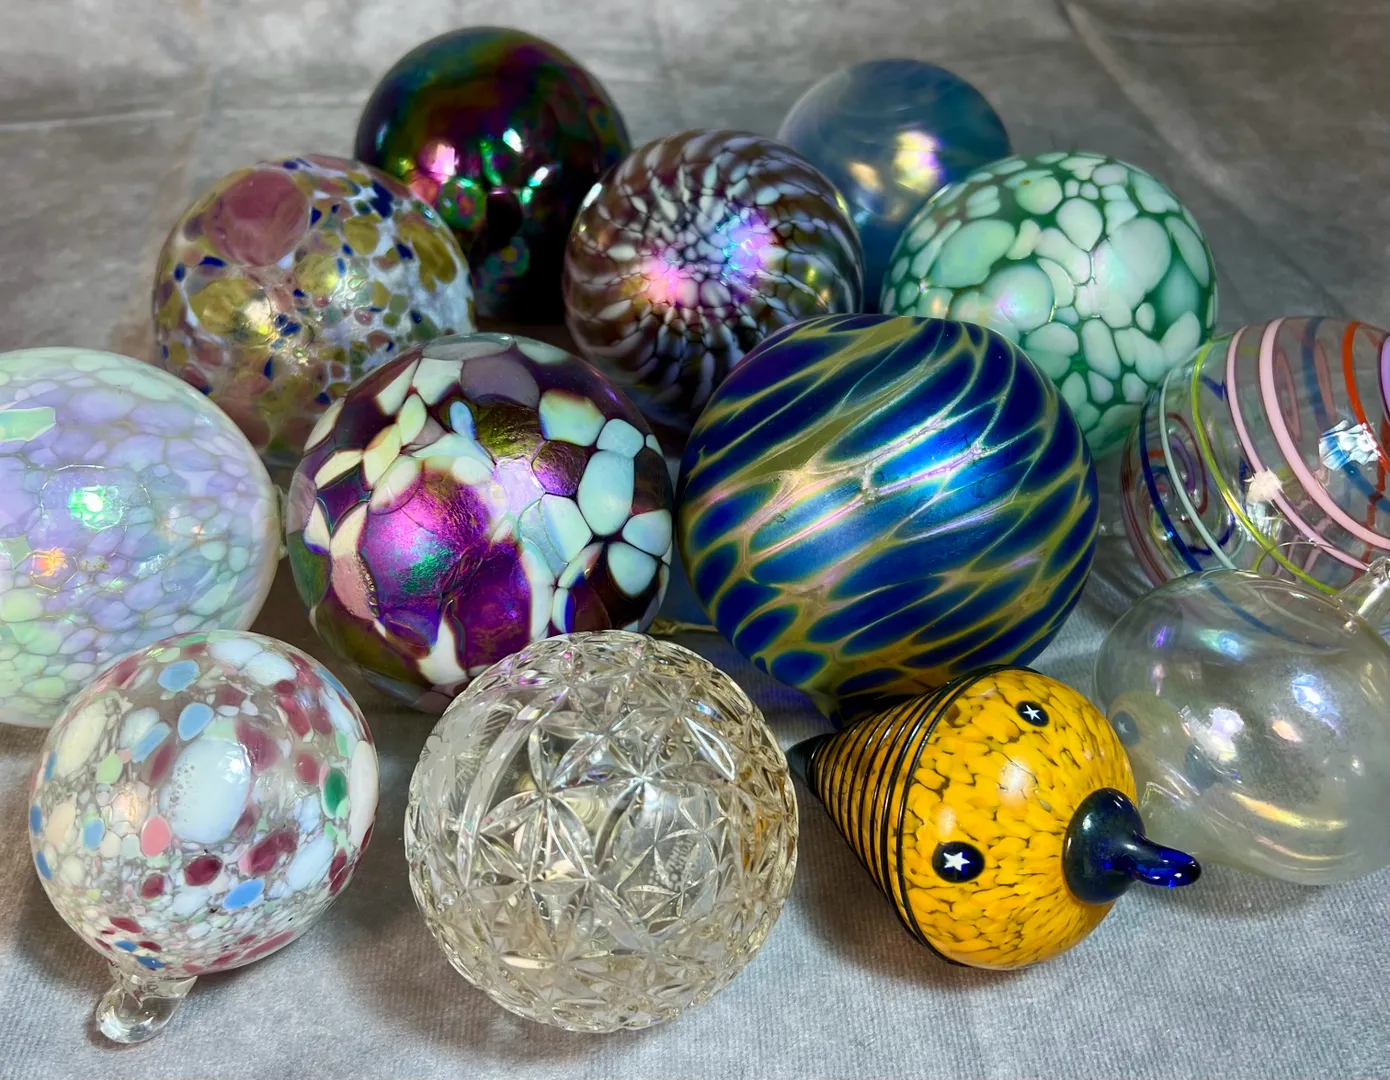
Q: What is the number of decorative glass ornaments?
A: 13